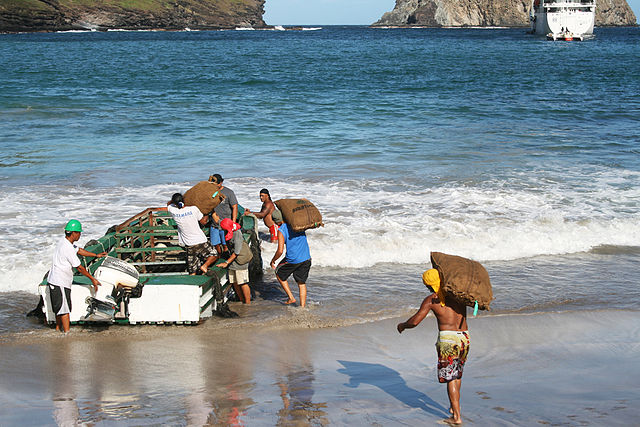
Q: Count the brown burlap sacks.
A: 3